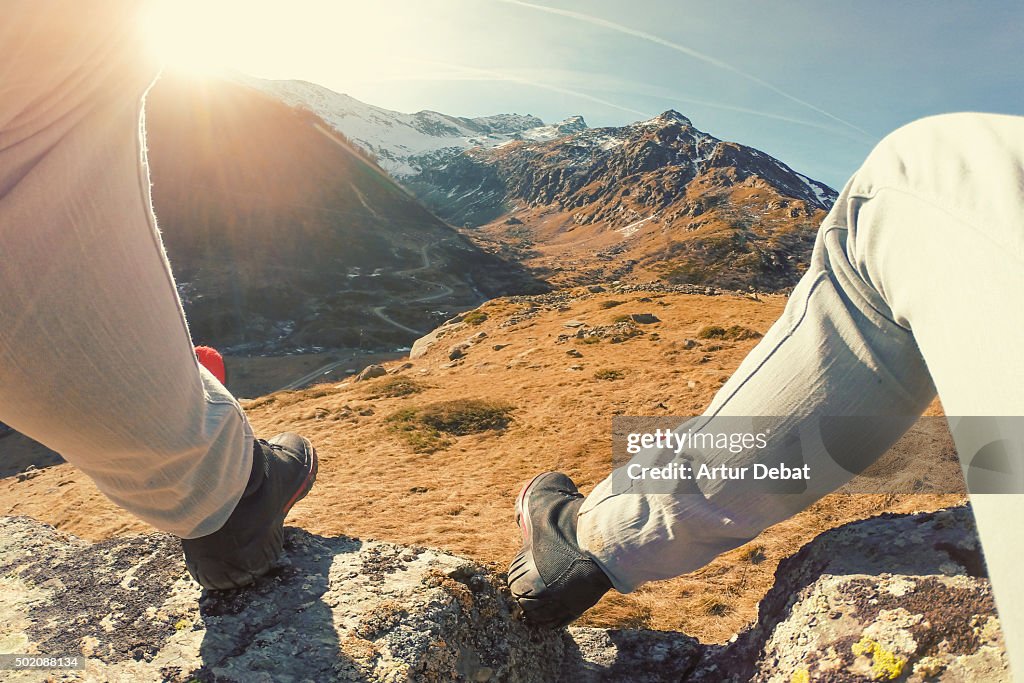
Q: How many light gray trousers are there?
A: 1